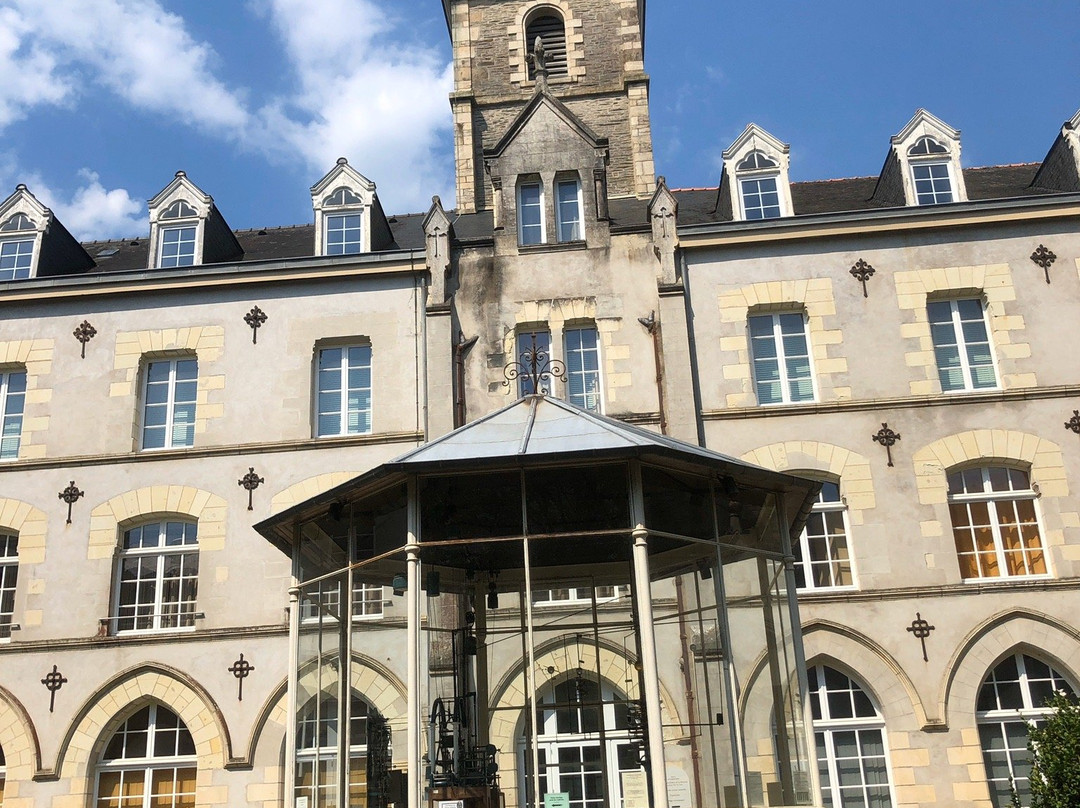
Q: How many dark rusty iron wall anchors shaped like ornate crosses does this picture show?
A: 11